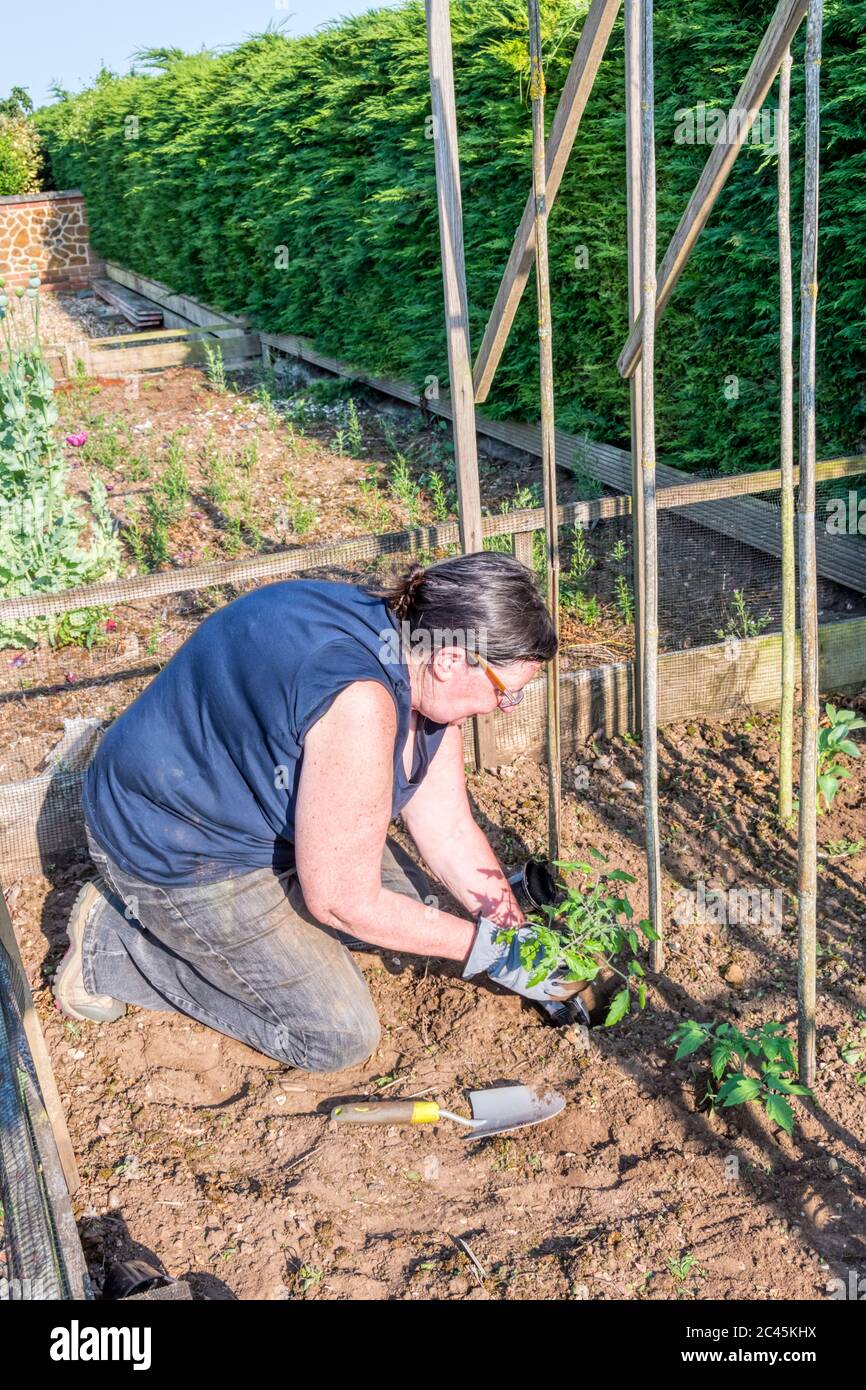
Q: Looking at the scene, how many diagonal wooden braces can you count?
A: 2